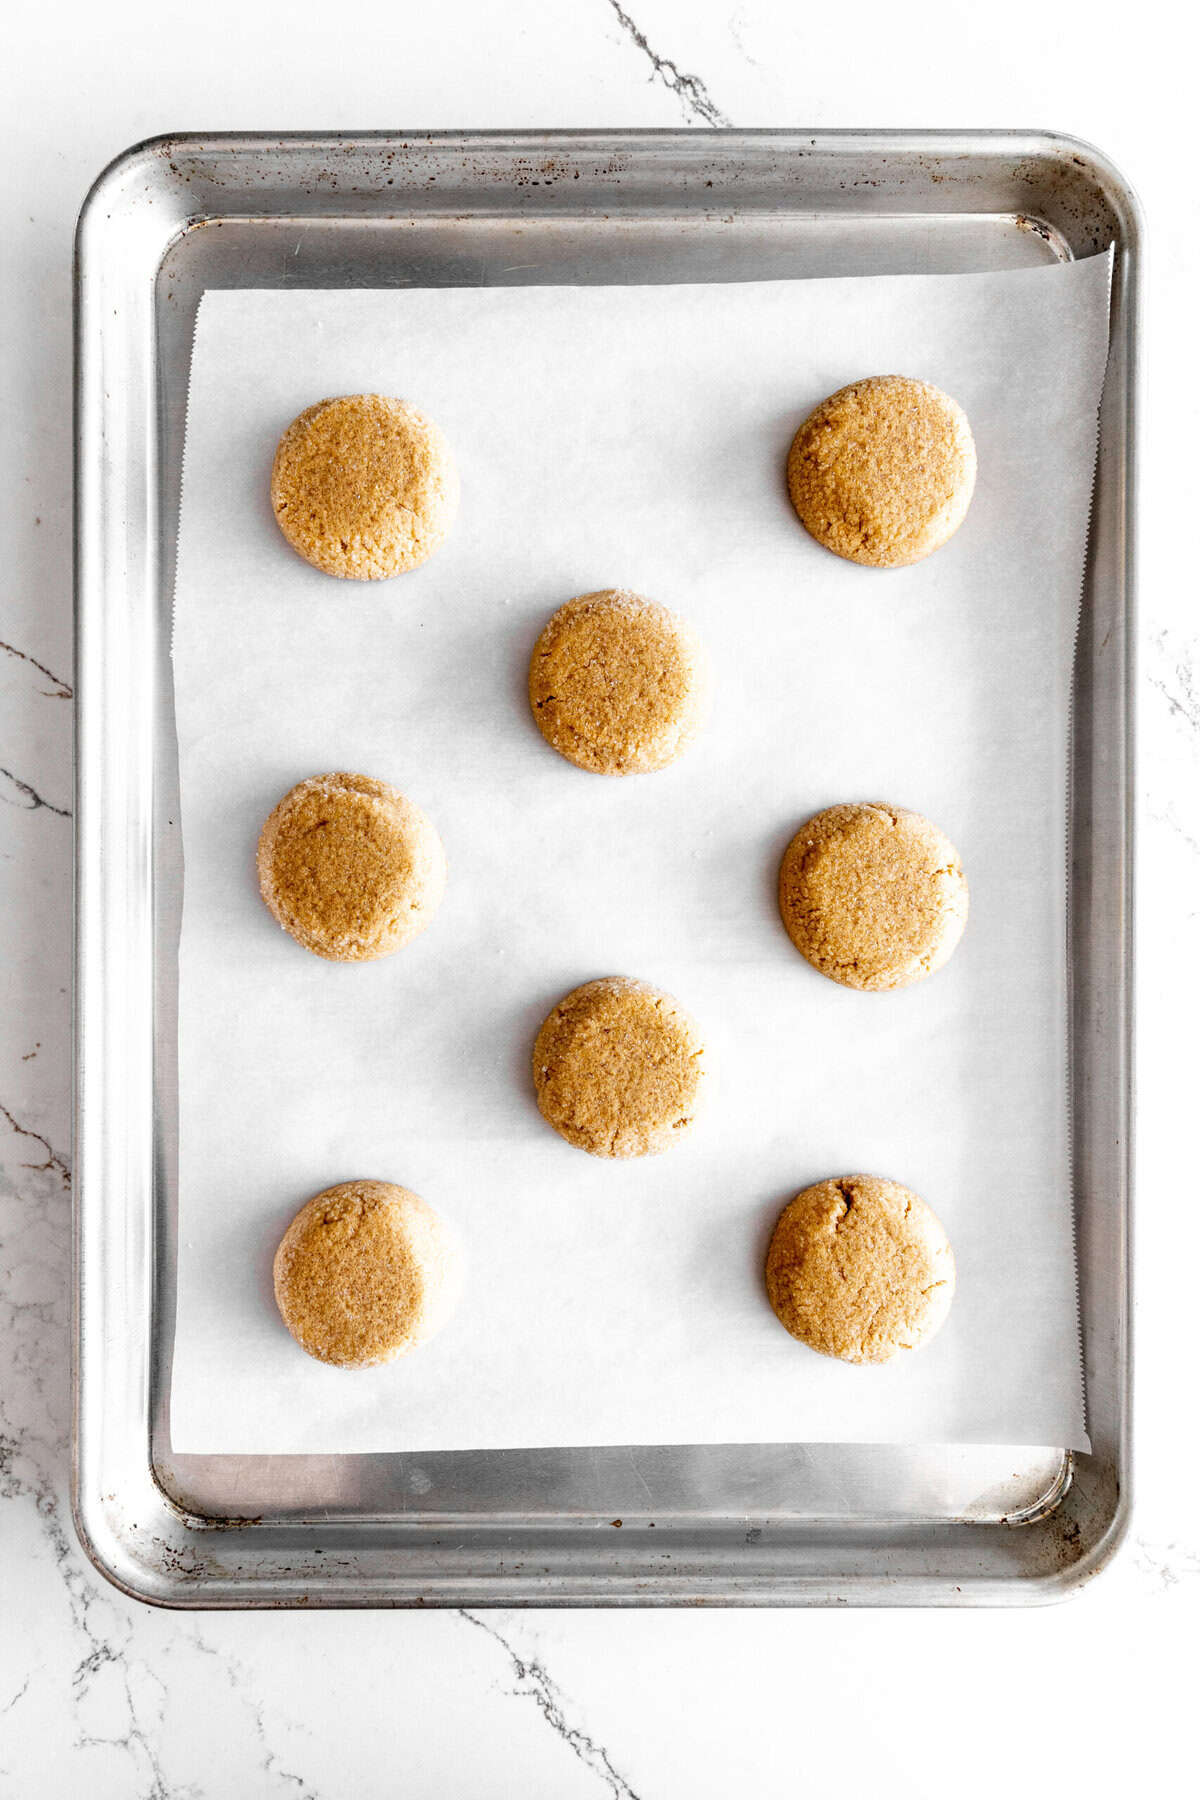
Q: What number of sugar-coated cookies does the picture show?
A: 8